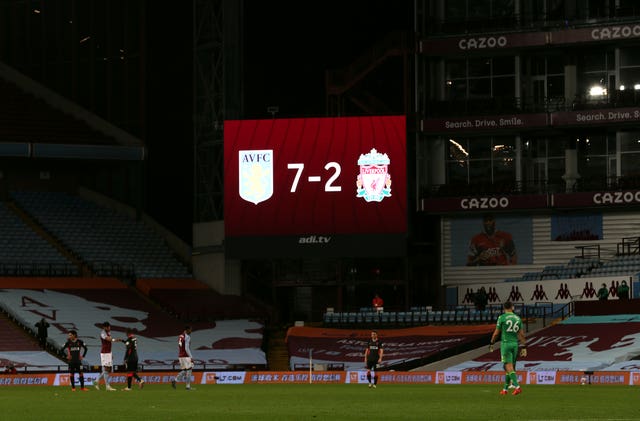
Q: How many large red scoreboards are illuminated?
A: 1